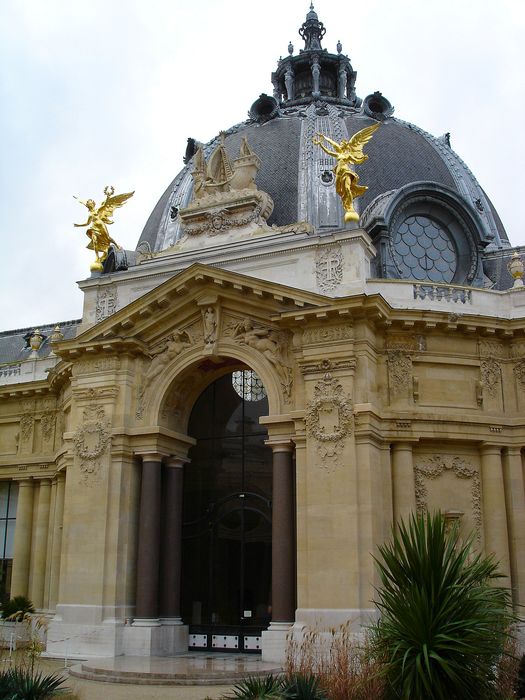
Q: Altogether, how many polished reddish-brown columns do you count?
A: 3